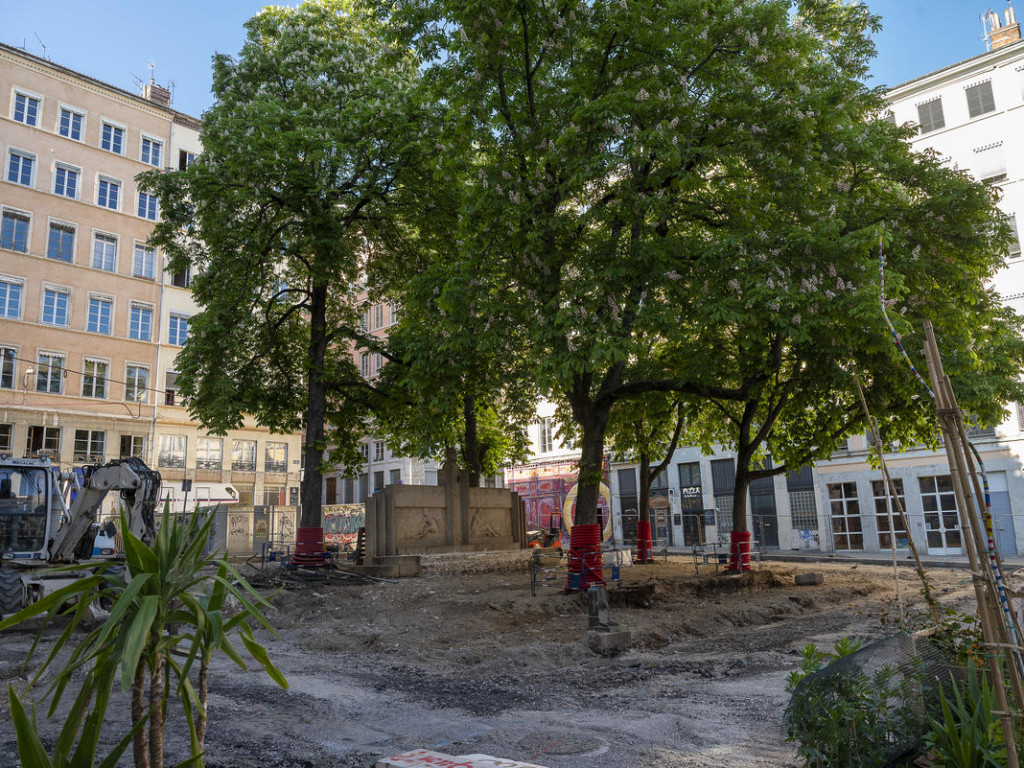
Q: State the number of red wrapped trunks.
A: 4